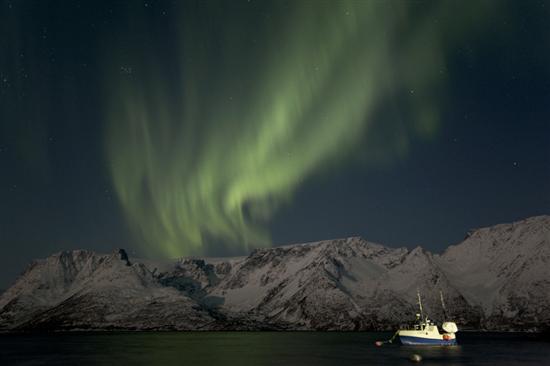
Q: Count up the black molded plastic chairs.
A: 0